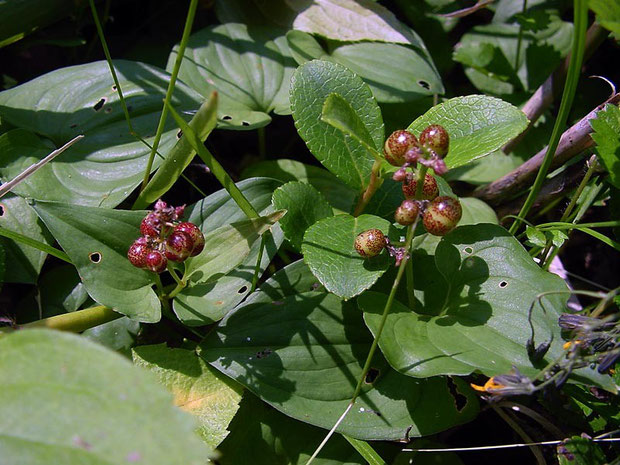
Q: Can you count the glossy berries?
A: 11